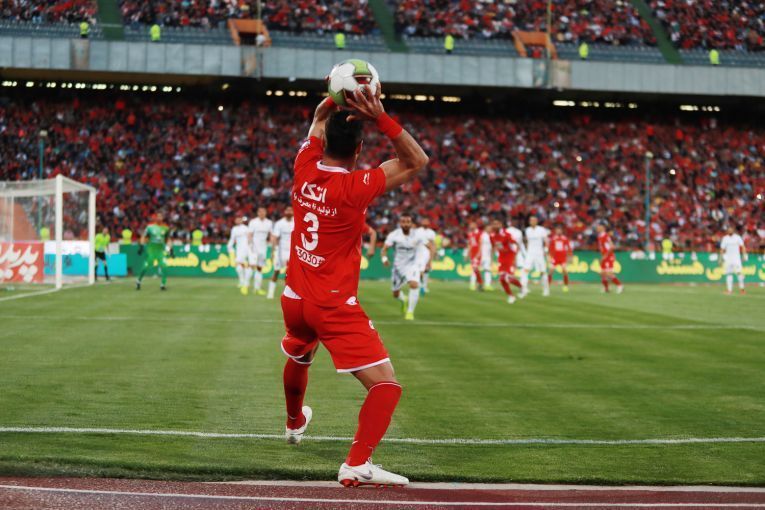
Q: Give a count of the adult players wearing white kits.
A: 9